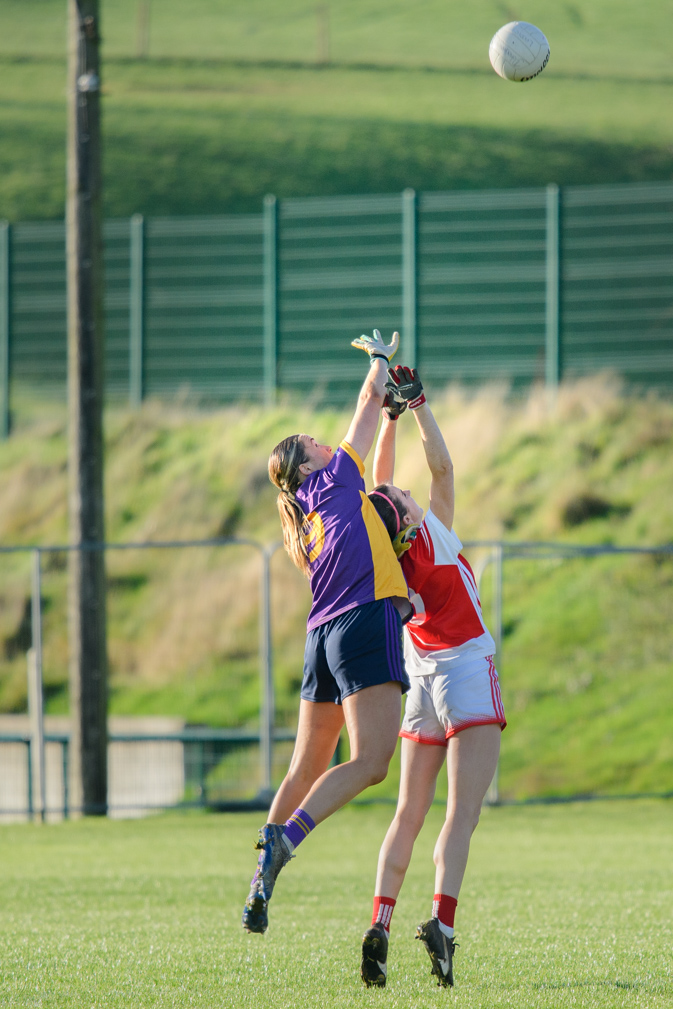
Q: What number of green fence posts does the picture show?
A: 5